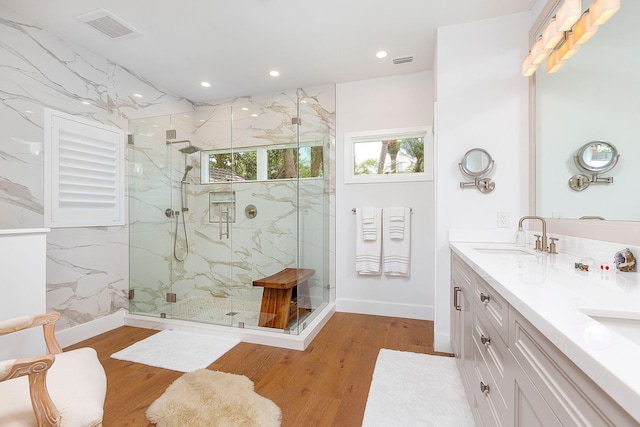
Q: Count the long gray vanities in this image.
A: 1